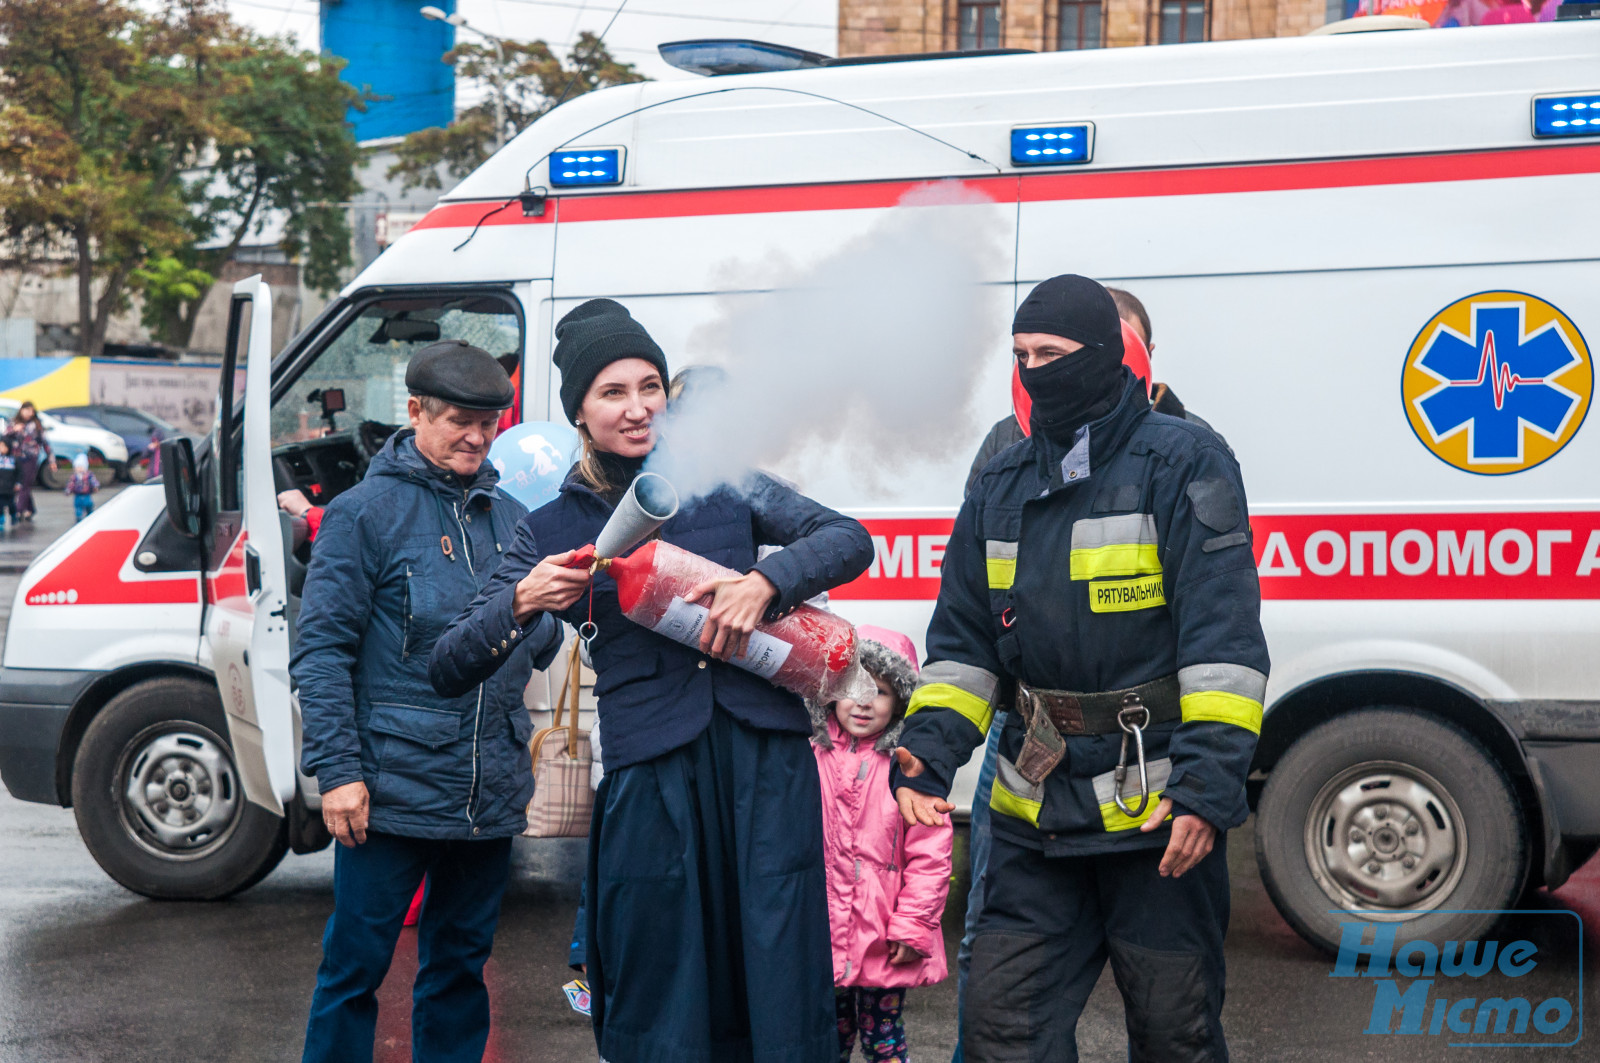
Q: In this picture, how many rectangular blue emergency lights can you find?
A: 3